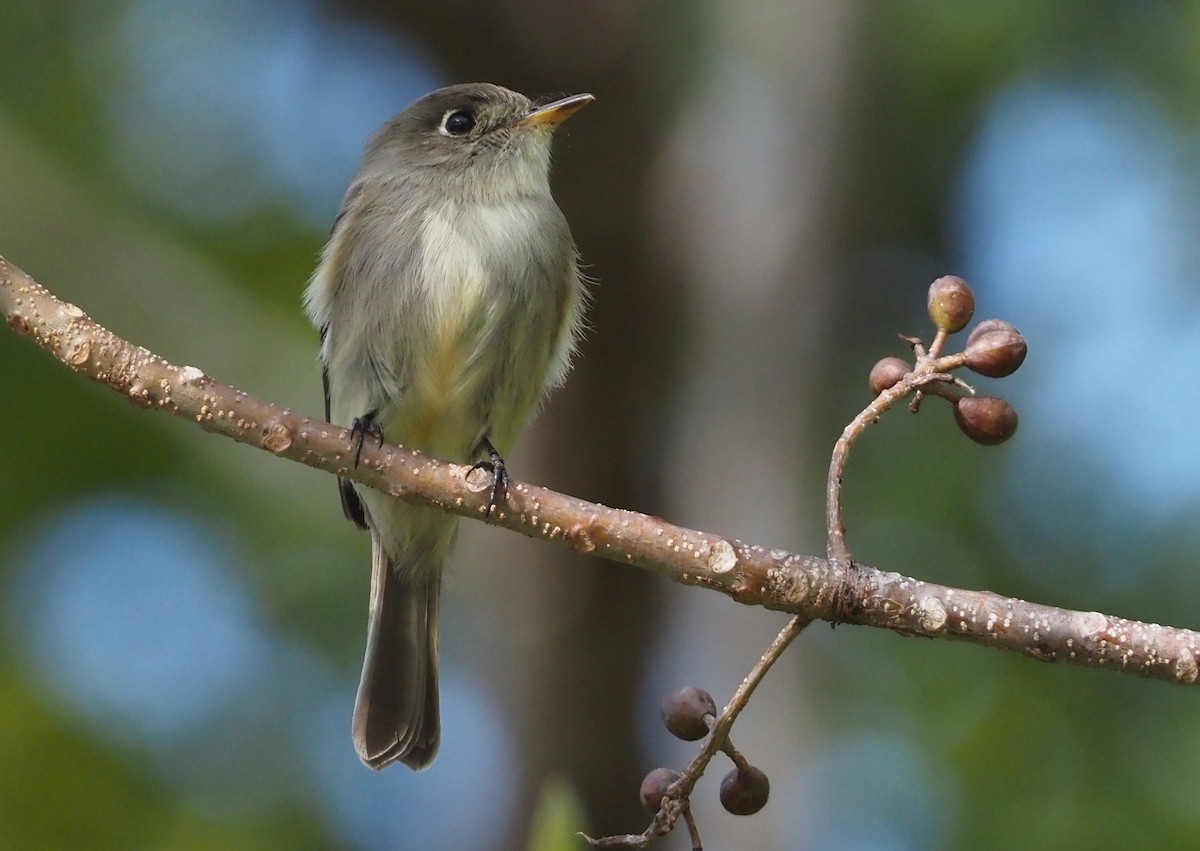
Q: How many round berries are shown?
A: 7